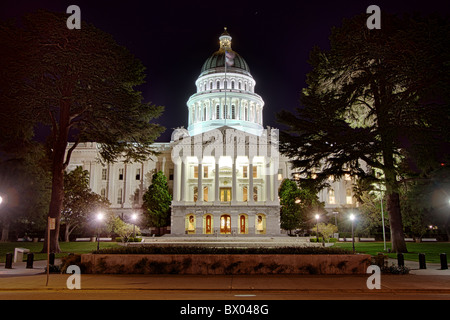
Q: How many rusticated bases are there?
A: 1